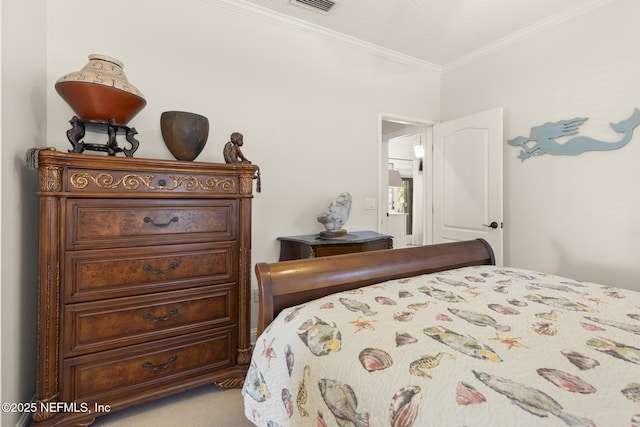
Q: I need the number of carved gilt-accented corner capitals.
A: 2